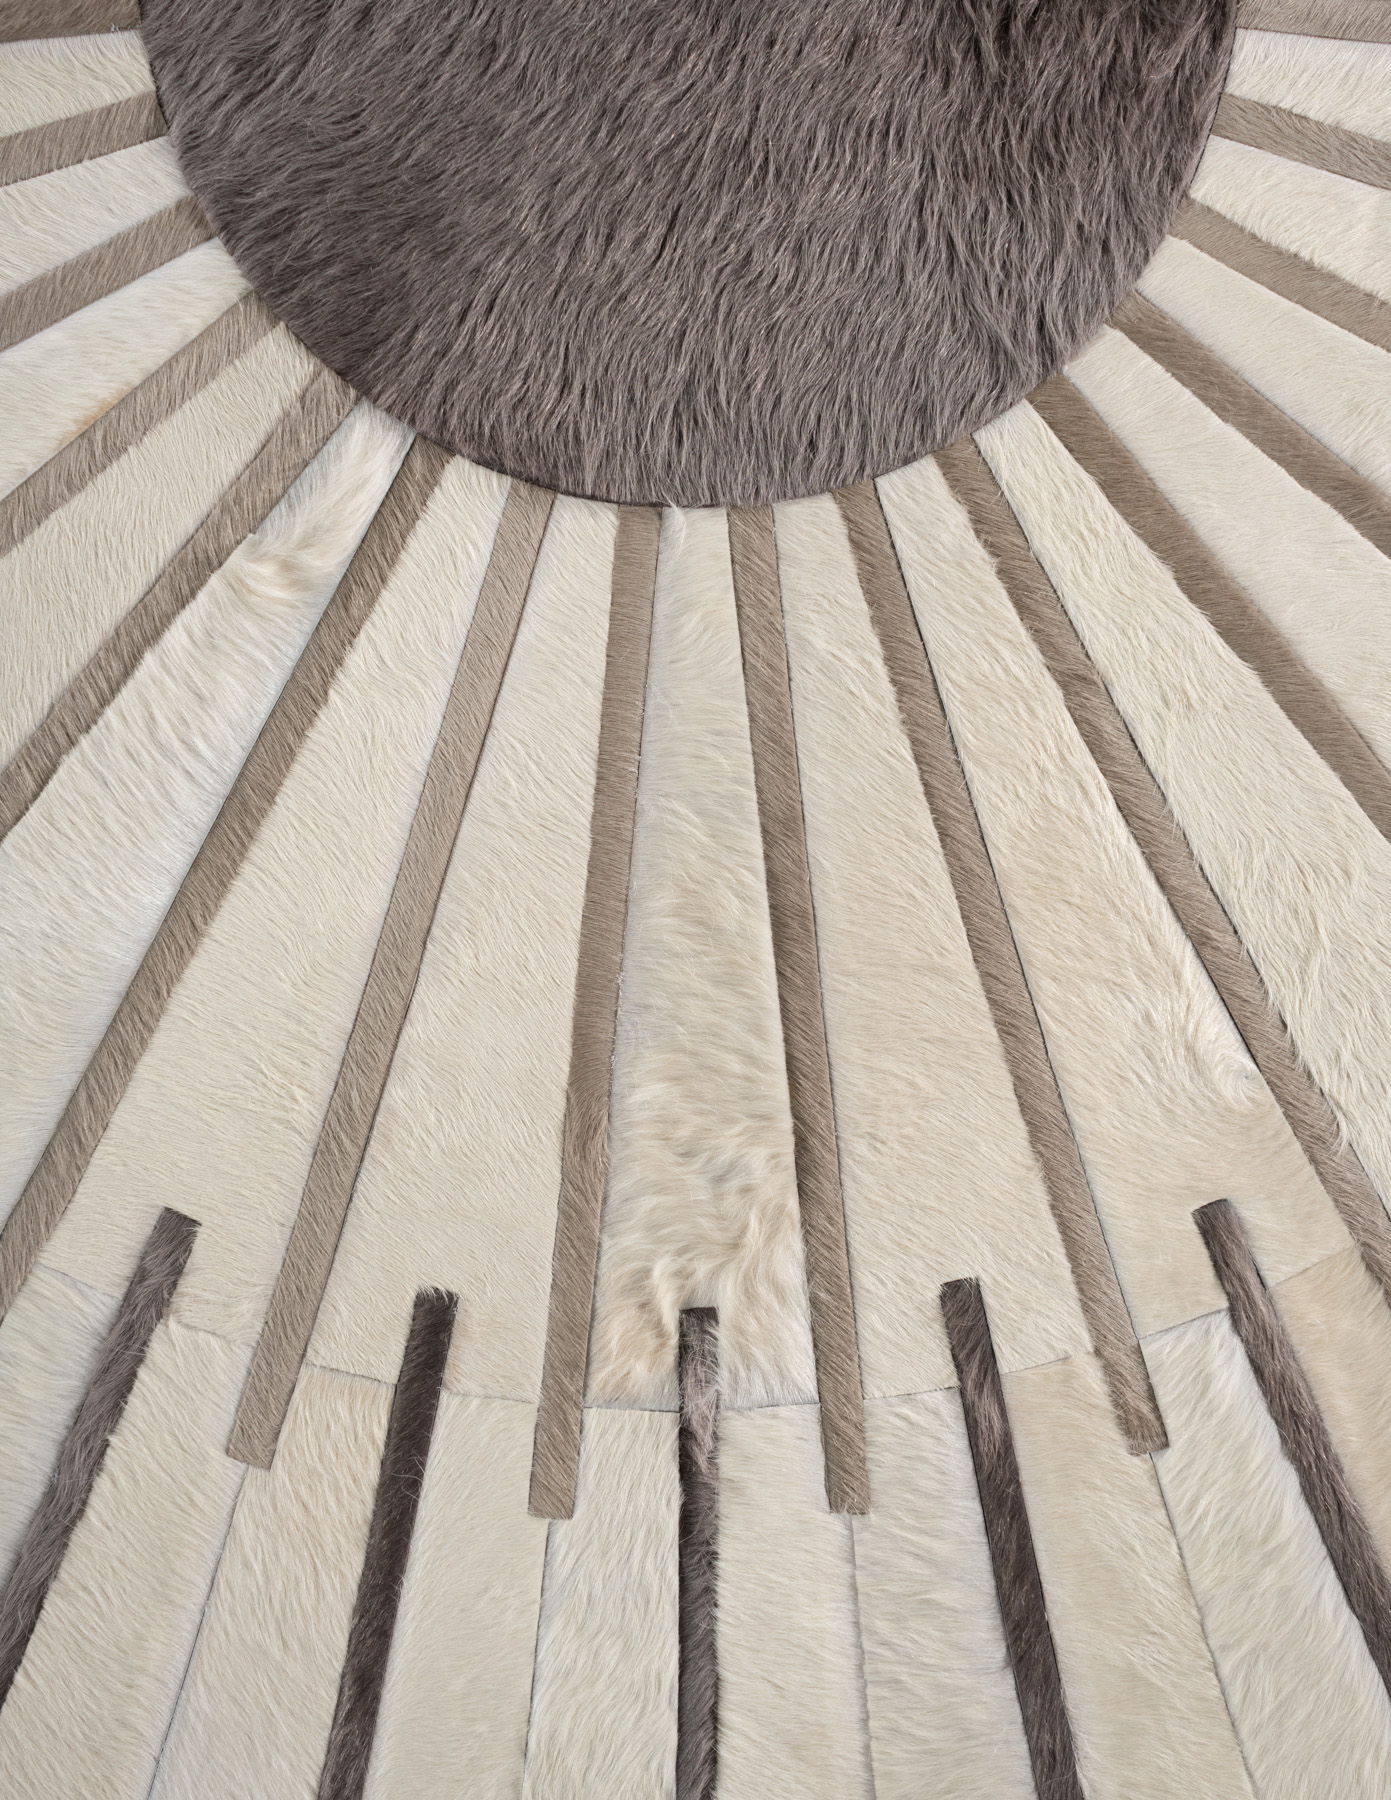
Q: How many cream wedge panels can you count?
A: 15